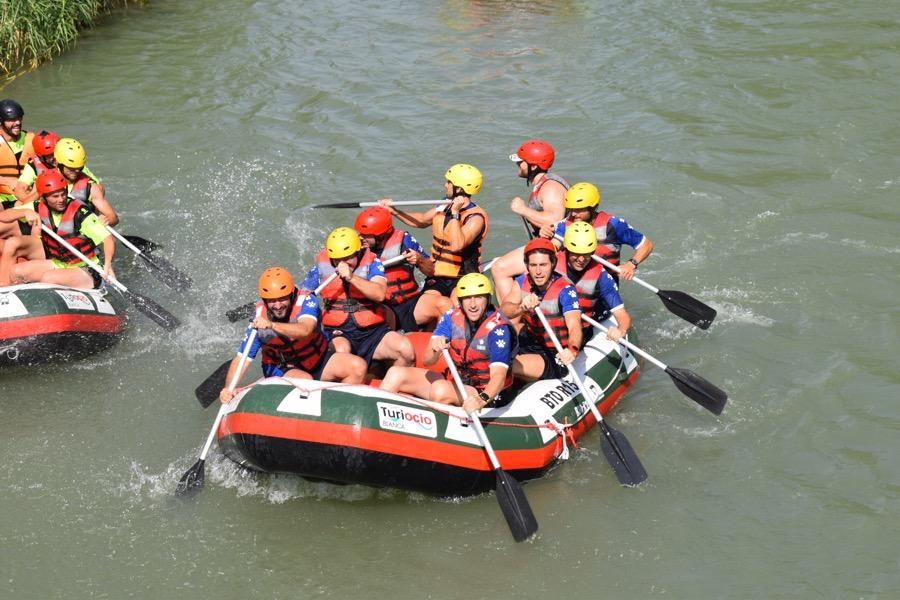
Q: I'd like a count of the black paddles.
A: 11